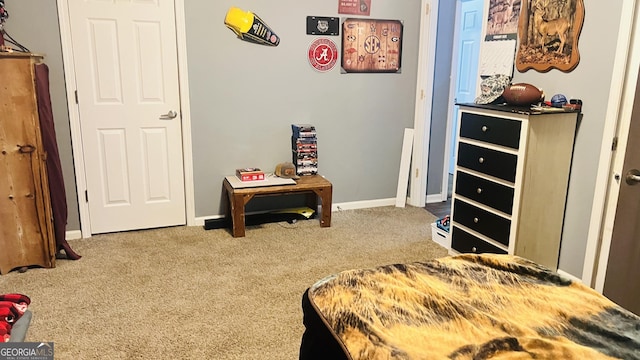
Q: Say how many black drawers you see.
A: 5